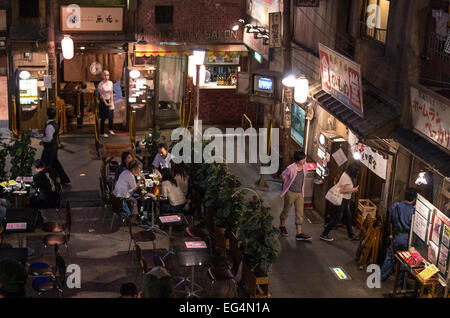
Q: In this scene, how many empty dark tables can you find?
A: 4